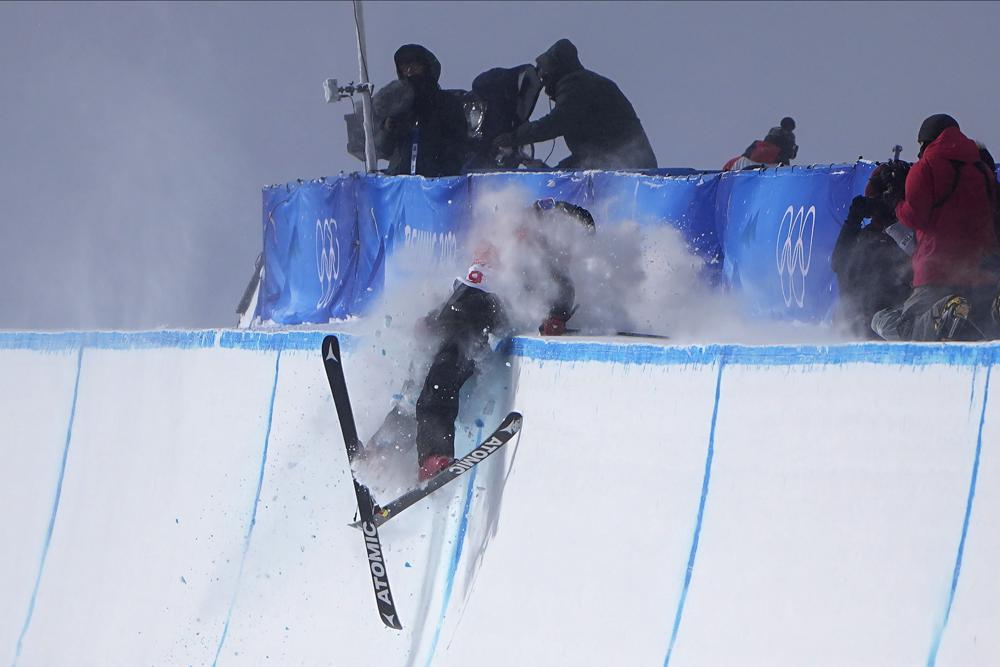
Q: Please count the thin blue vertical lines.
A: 5